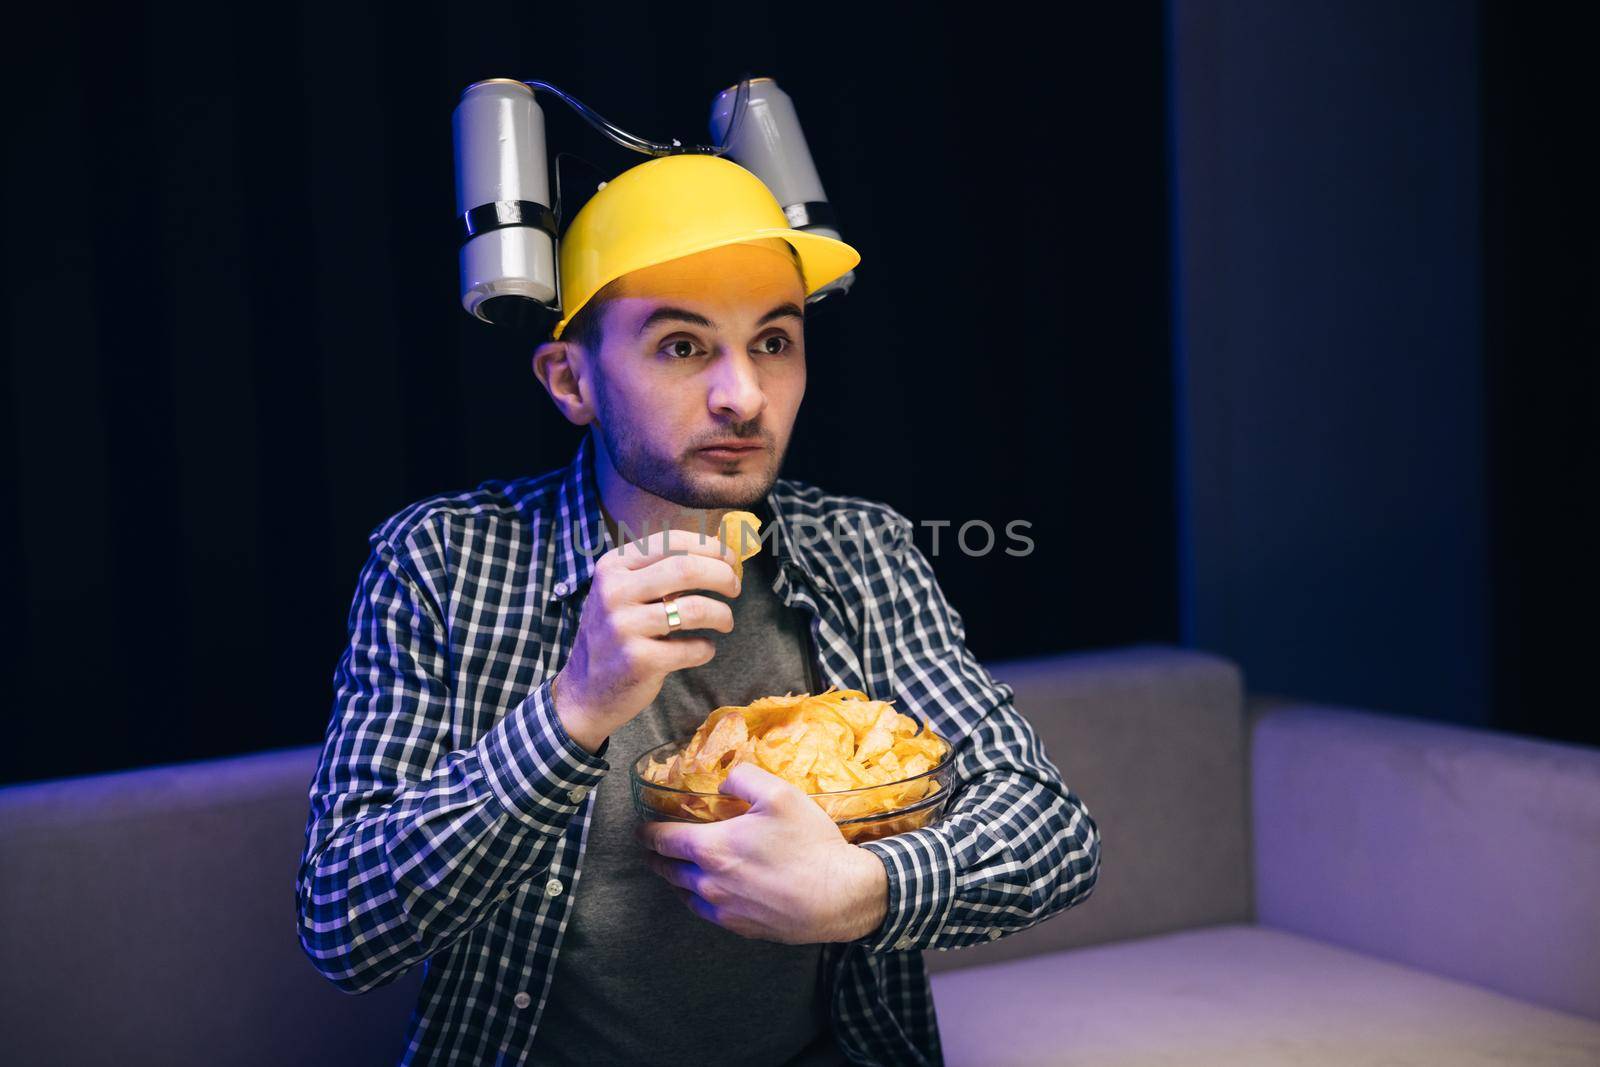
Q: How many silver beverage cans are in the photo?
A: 2